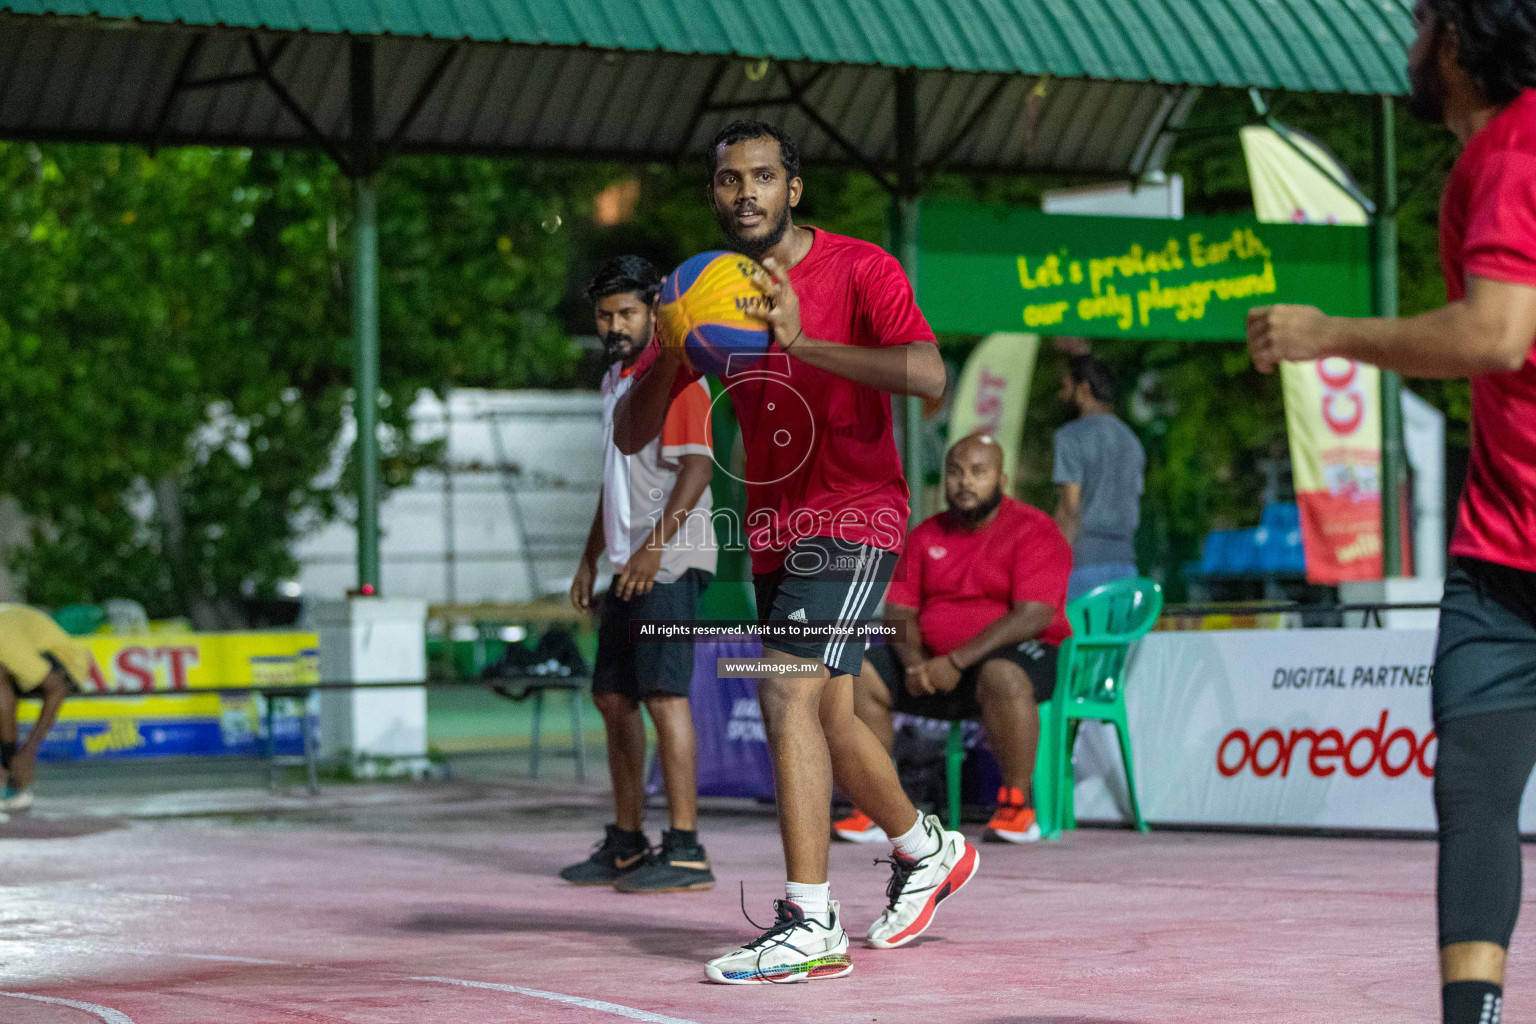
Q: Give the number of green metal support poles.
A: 3